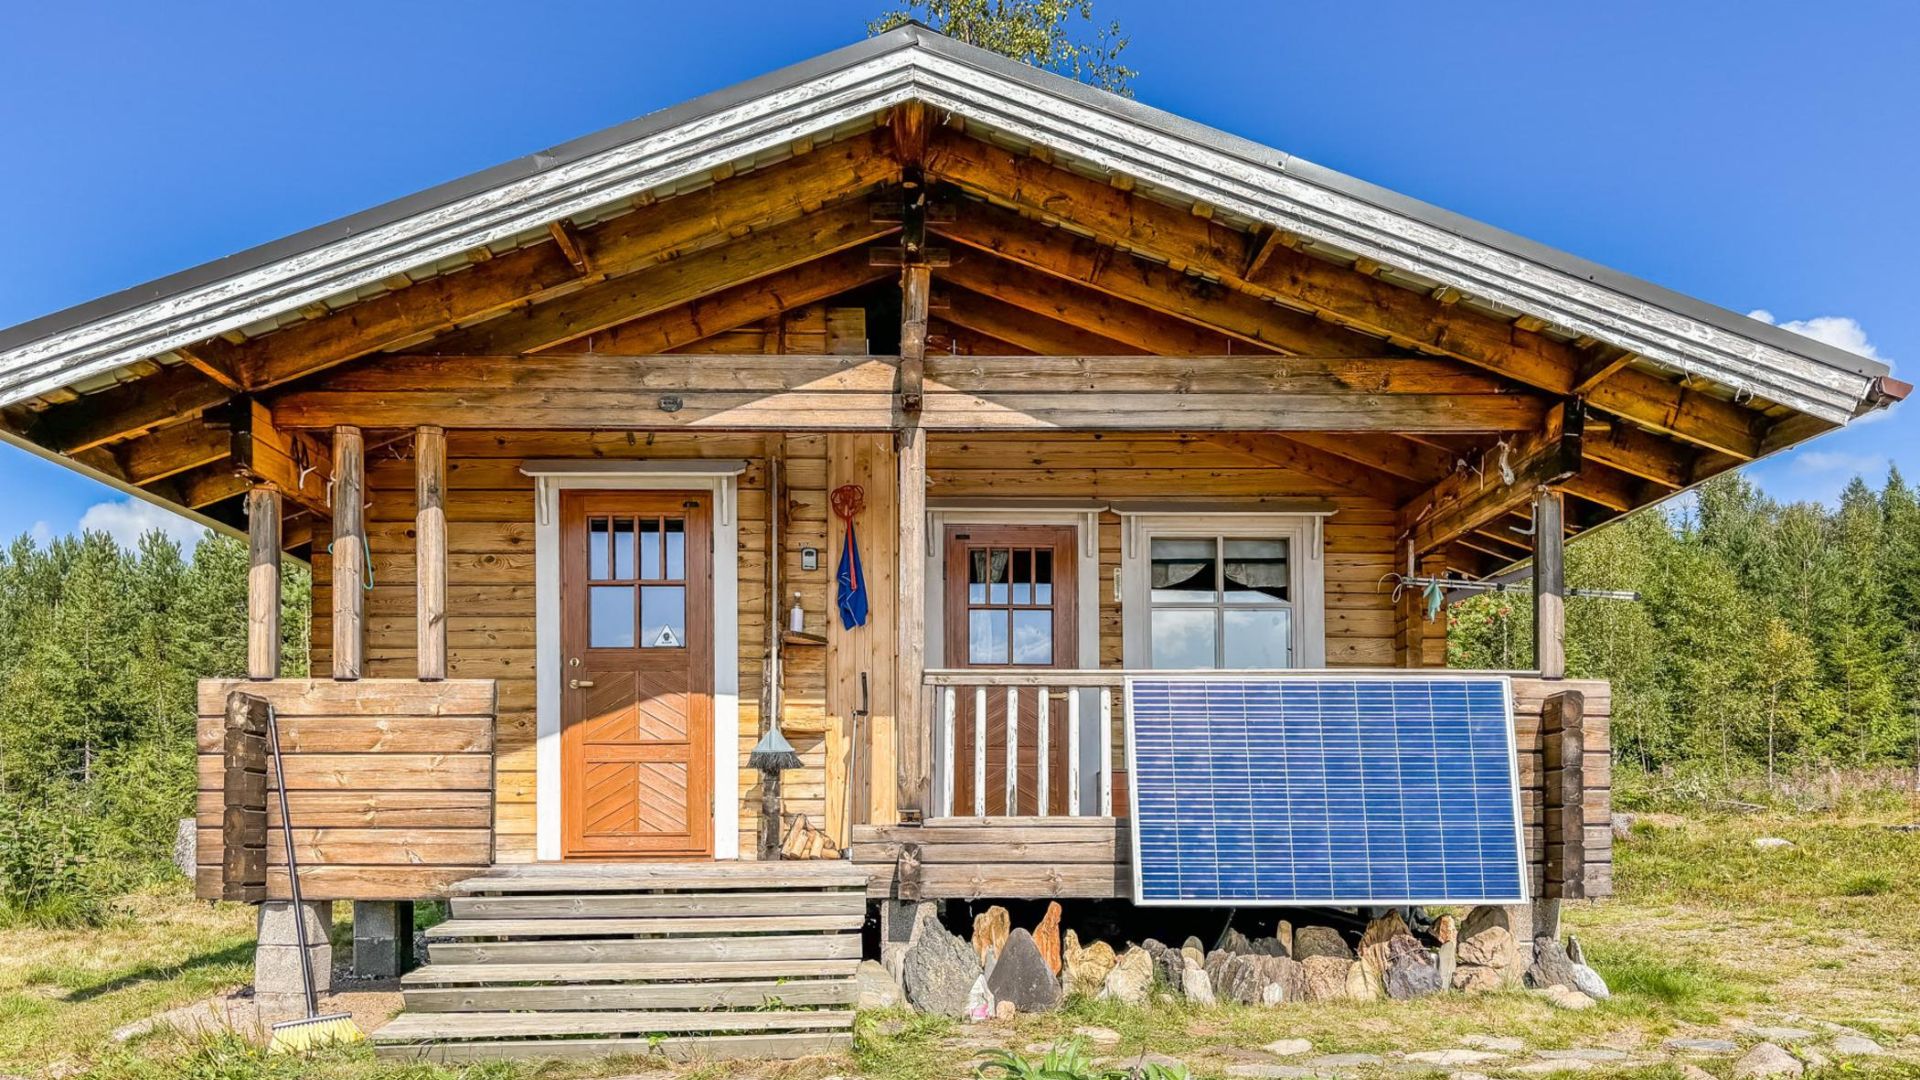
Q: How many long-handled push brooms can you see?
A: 2